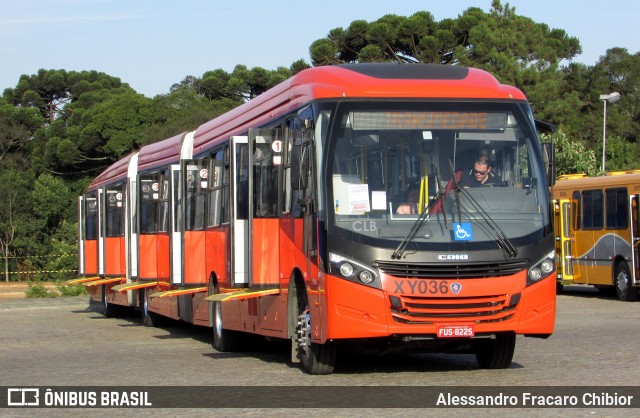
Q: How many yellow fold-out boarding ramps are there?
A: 5